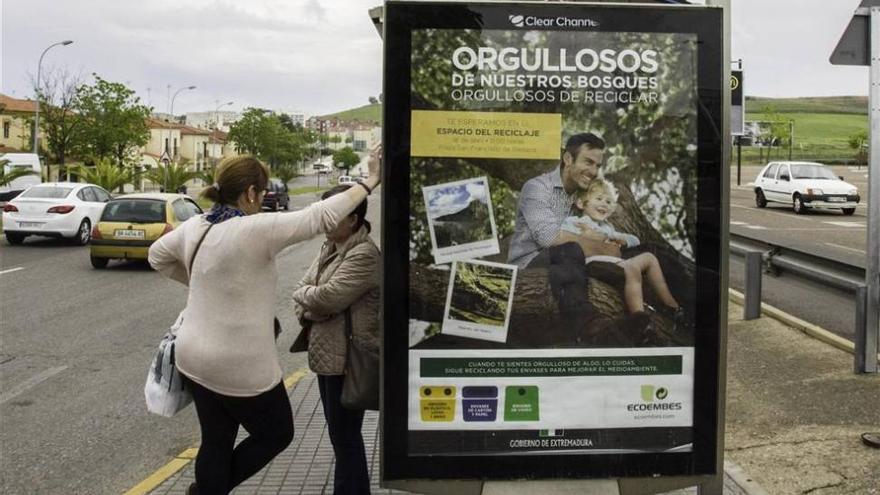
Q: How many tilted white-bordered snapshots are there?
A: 2